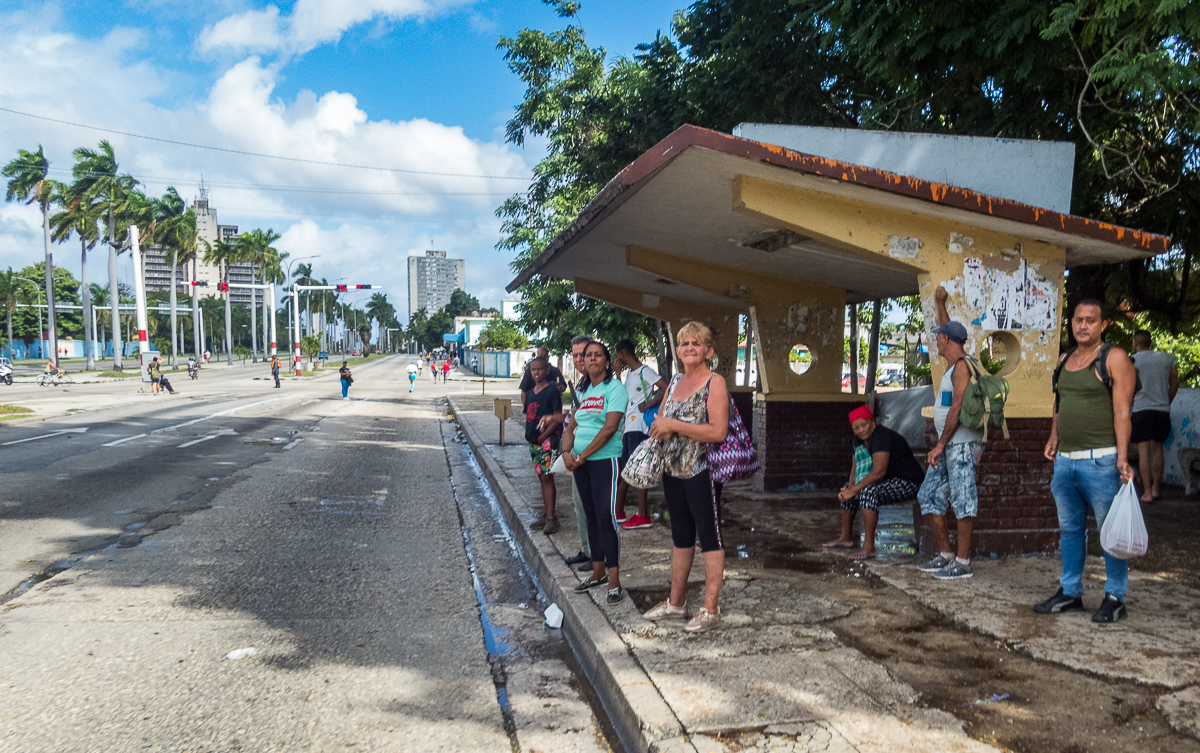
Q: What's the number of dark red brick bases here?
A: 3